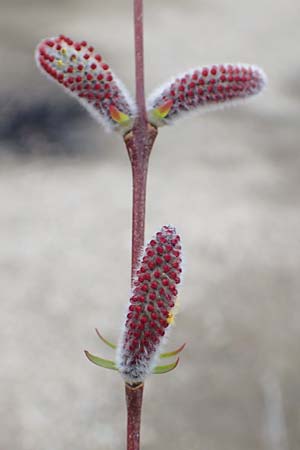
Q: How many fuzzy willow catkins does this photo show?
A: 3